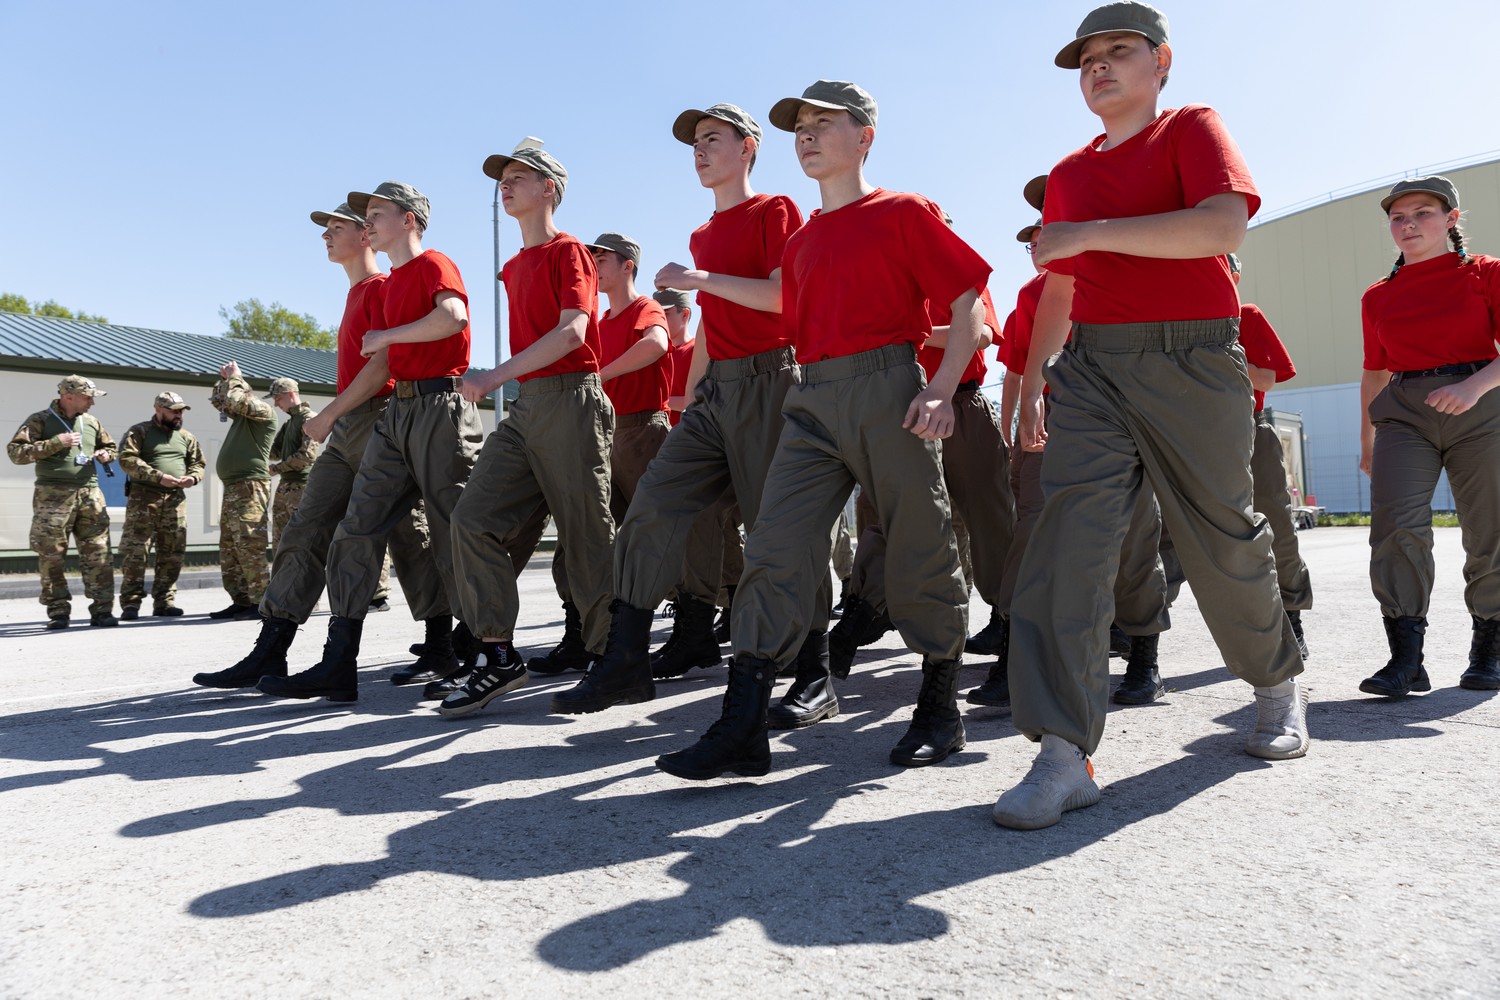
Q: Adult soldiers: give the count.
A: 4